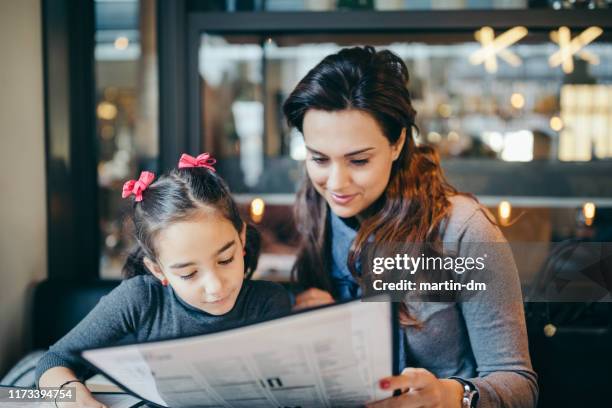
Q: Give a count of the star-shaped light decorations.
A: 2